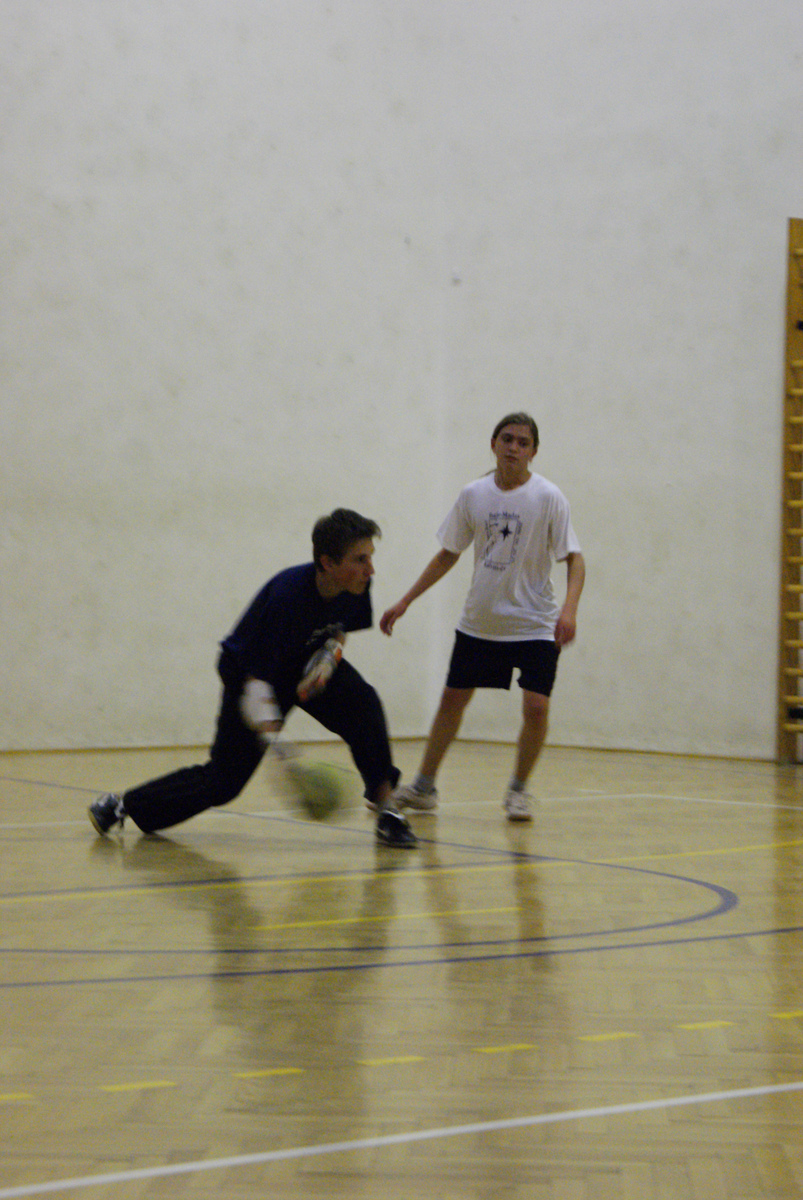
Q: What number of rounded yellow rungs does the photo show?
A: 15